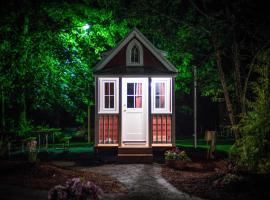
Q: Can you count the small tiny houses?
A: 1